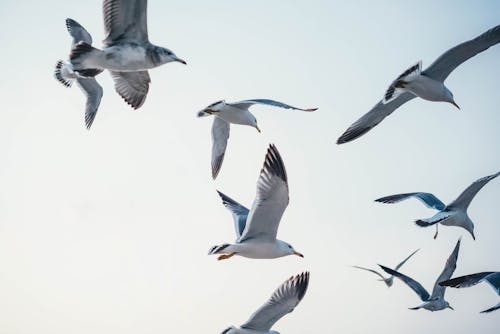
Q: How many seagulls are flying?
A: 10